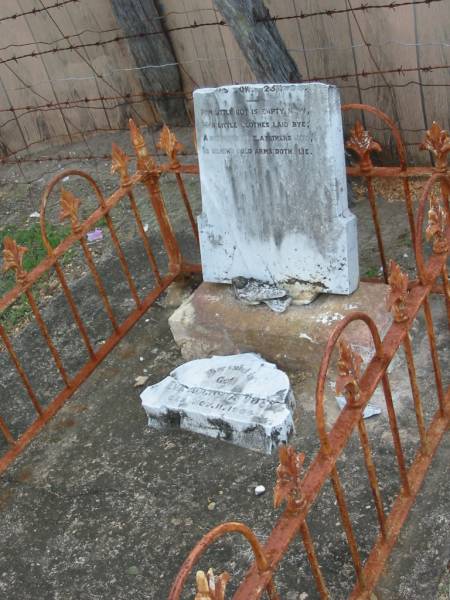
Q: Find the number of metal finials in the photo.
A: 12